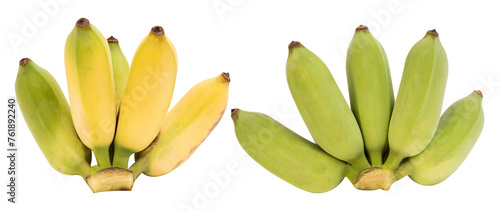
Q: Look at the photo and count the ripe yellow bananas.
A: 3